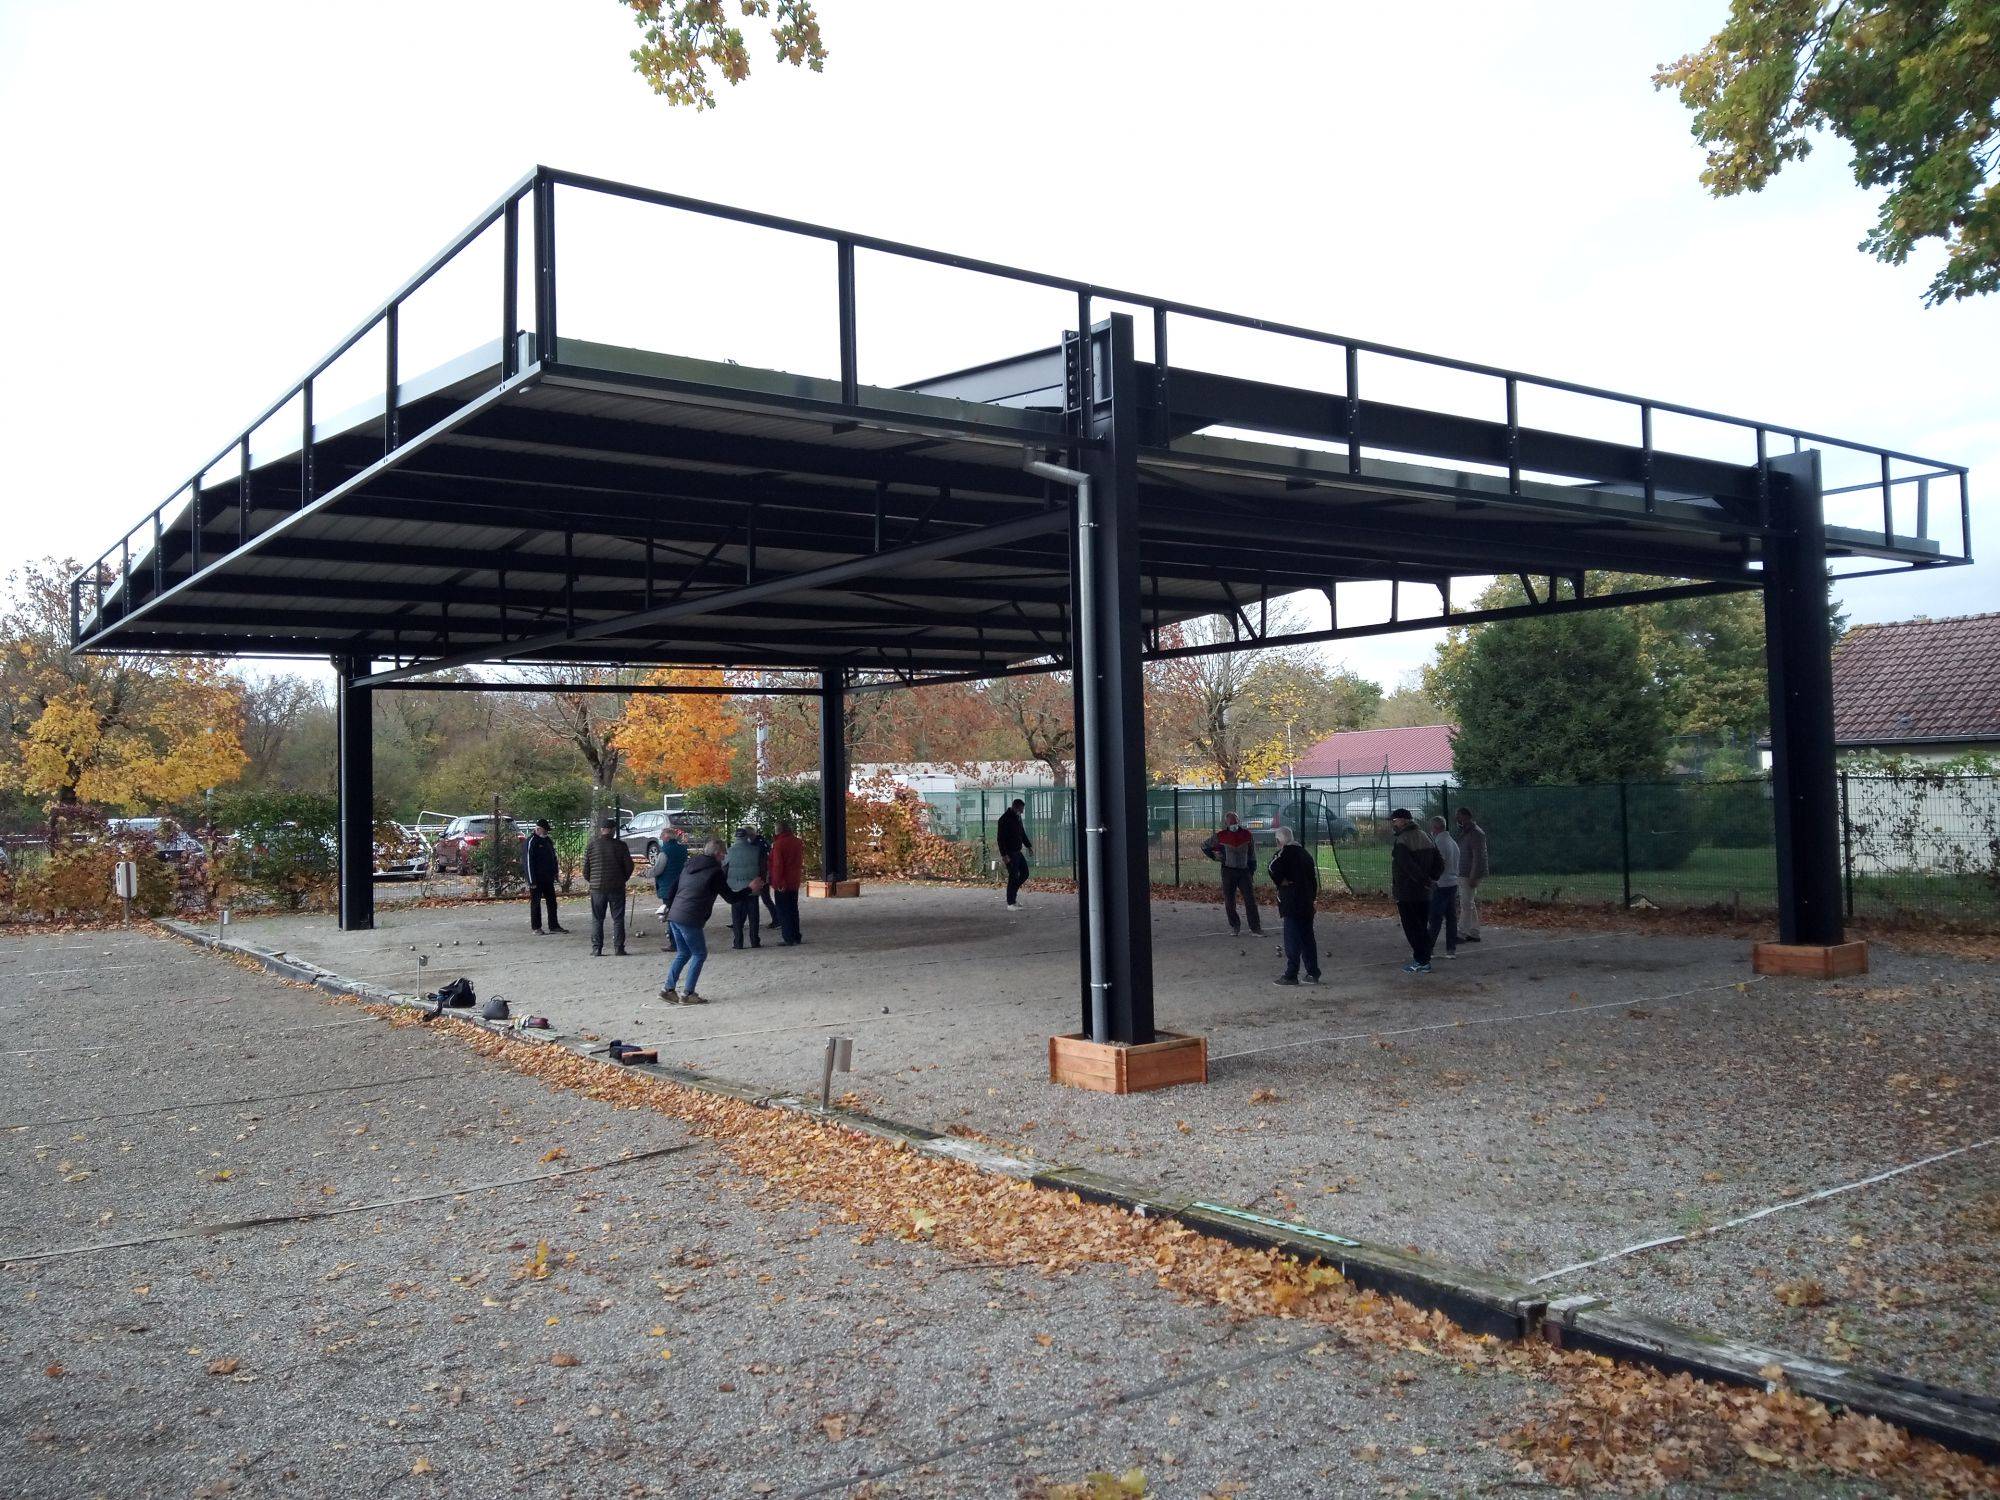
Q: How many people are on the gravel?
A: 13